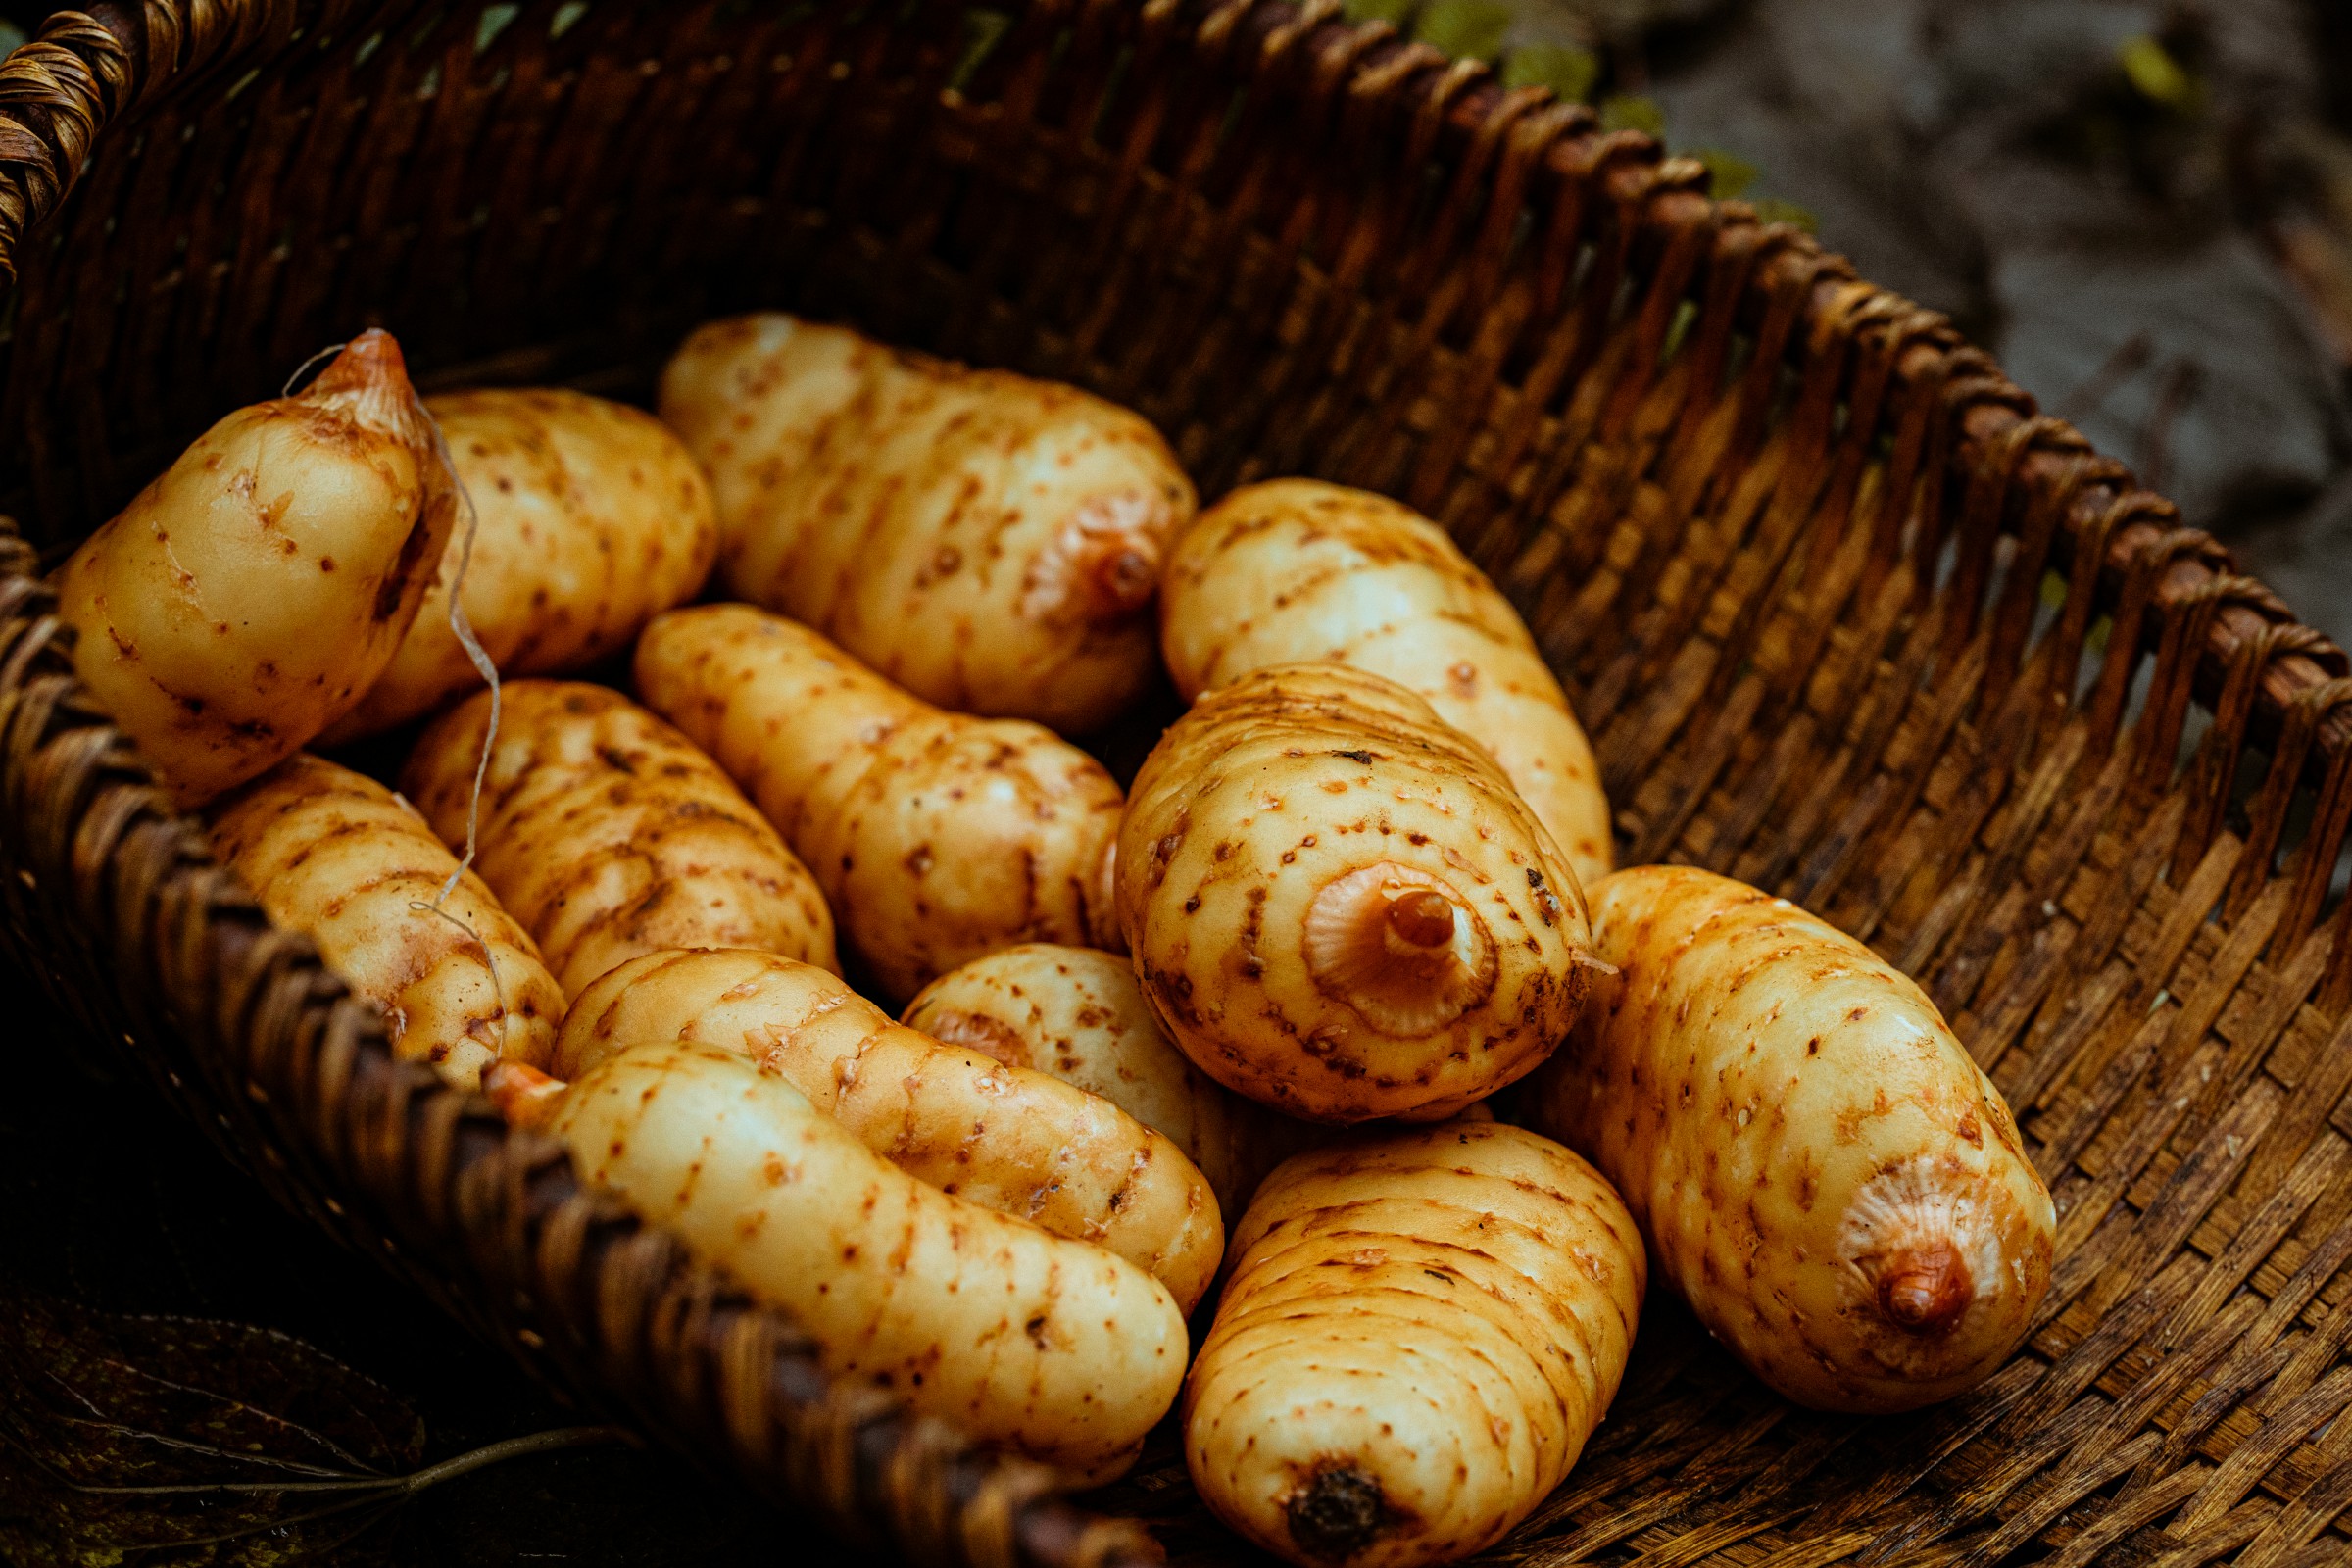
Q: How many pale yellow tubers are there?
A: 13